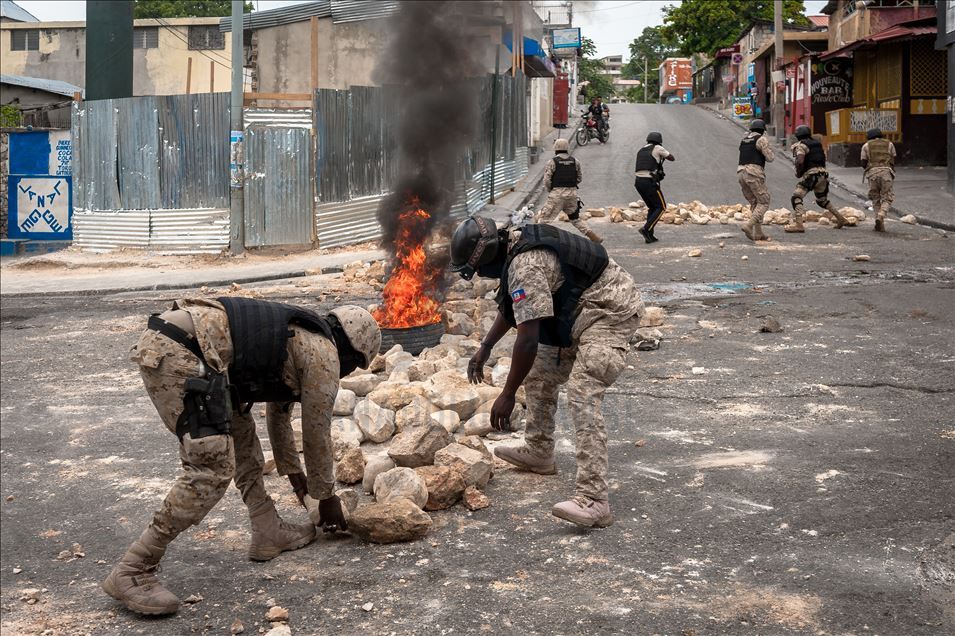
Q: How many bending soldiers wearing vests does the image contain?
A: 2